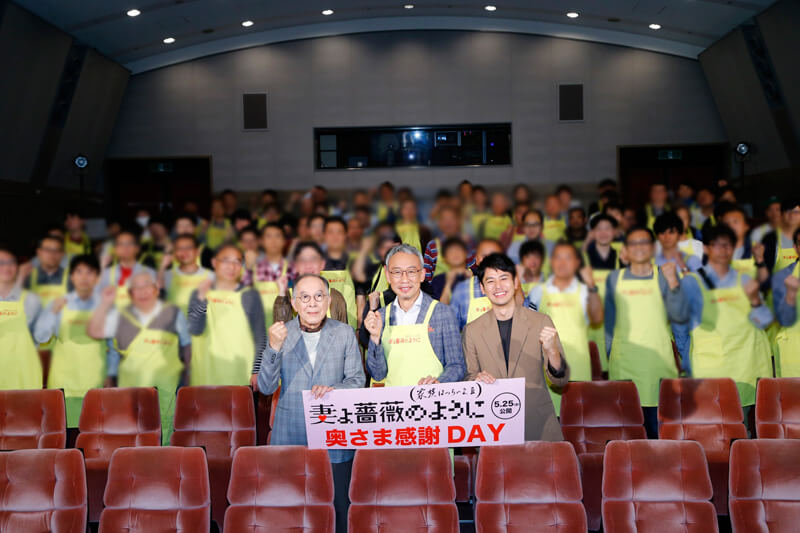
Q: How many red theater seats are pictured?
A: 13